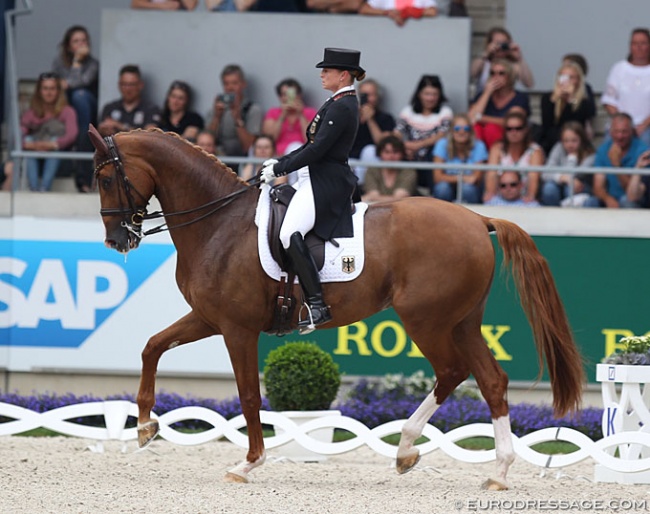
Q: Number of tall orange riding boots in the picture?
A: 0